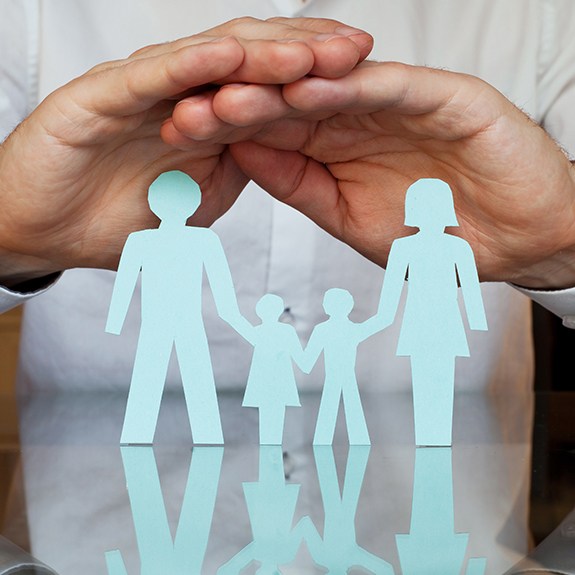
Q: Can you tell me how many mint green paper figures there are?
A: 4